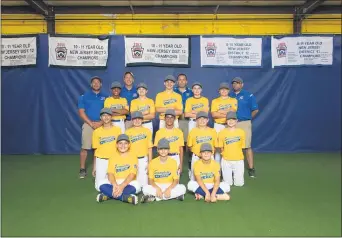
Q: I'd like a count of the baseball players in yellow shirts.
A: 13